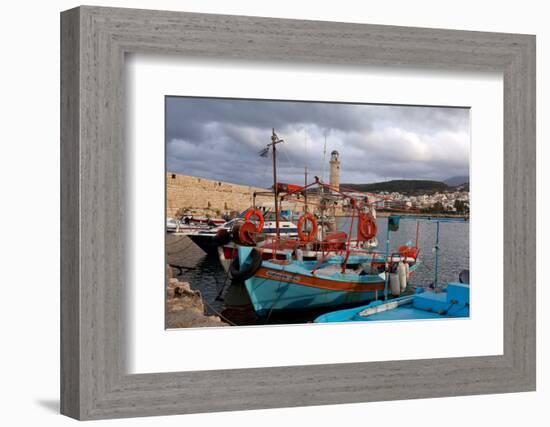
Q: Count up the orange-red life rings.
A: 3